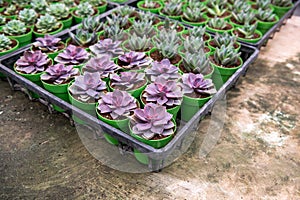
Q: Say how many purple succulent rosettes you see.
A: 14